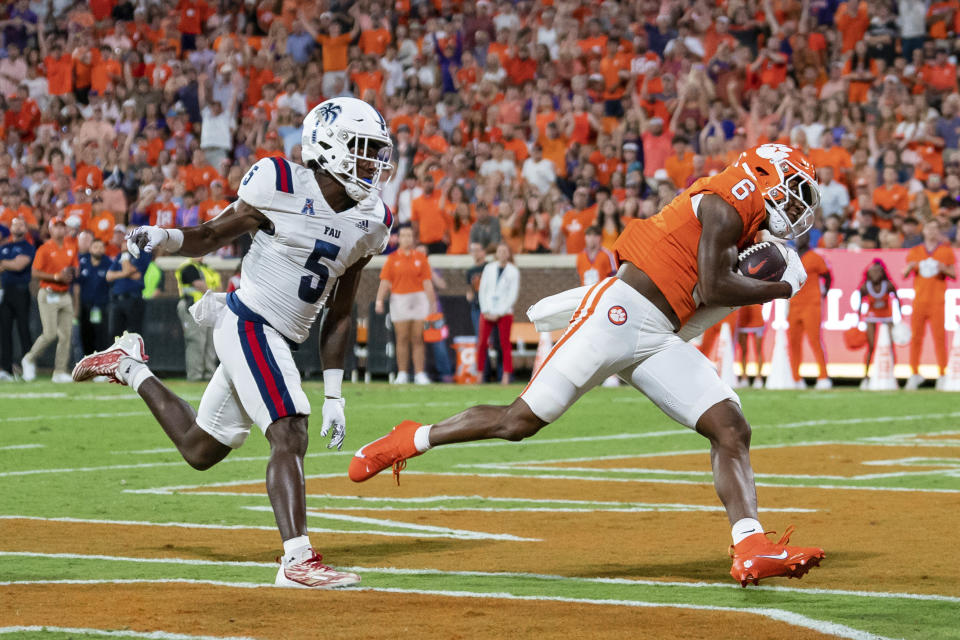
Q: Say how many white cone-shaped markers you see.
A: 5